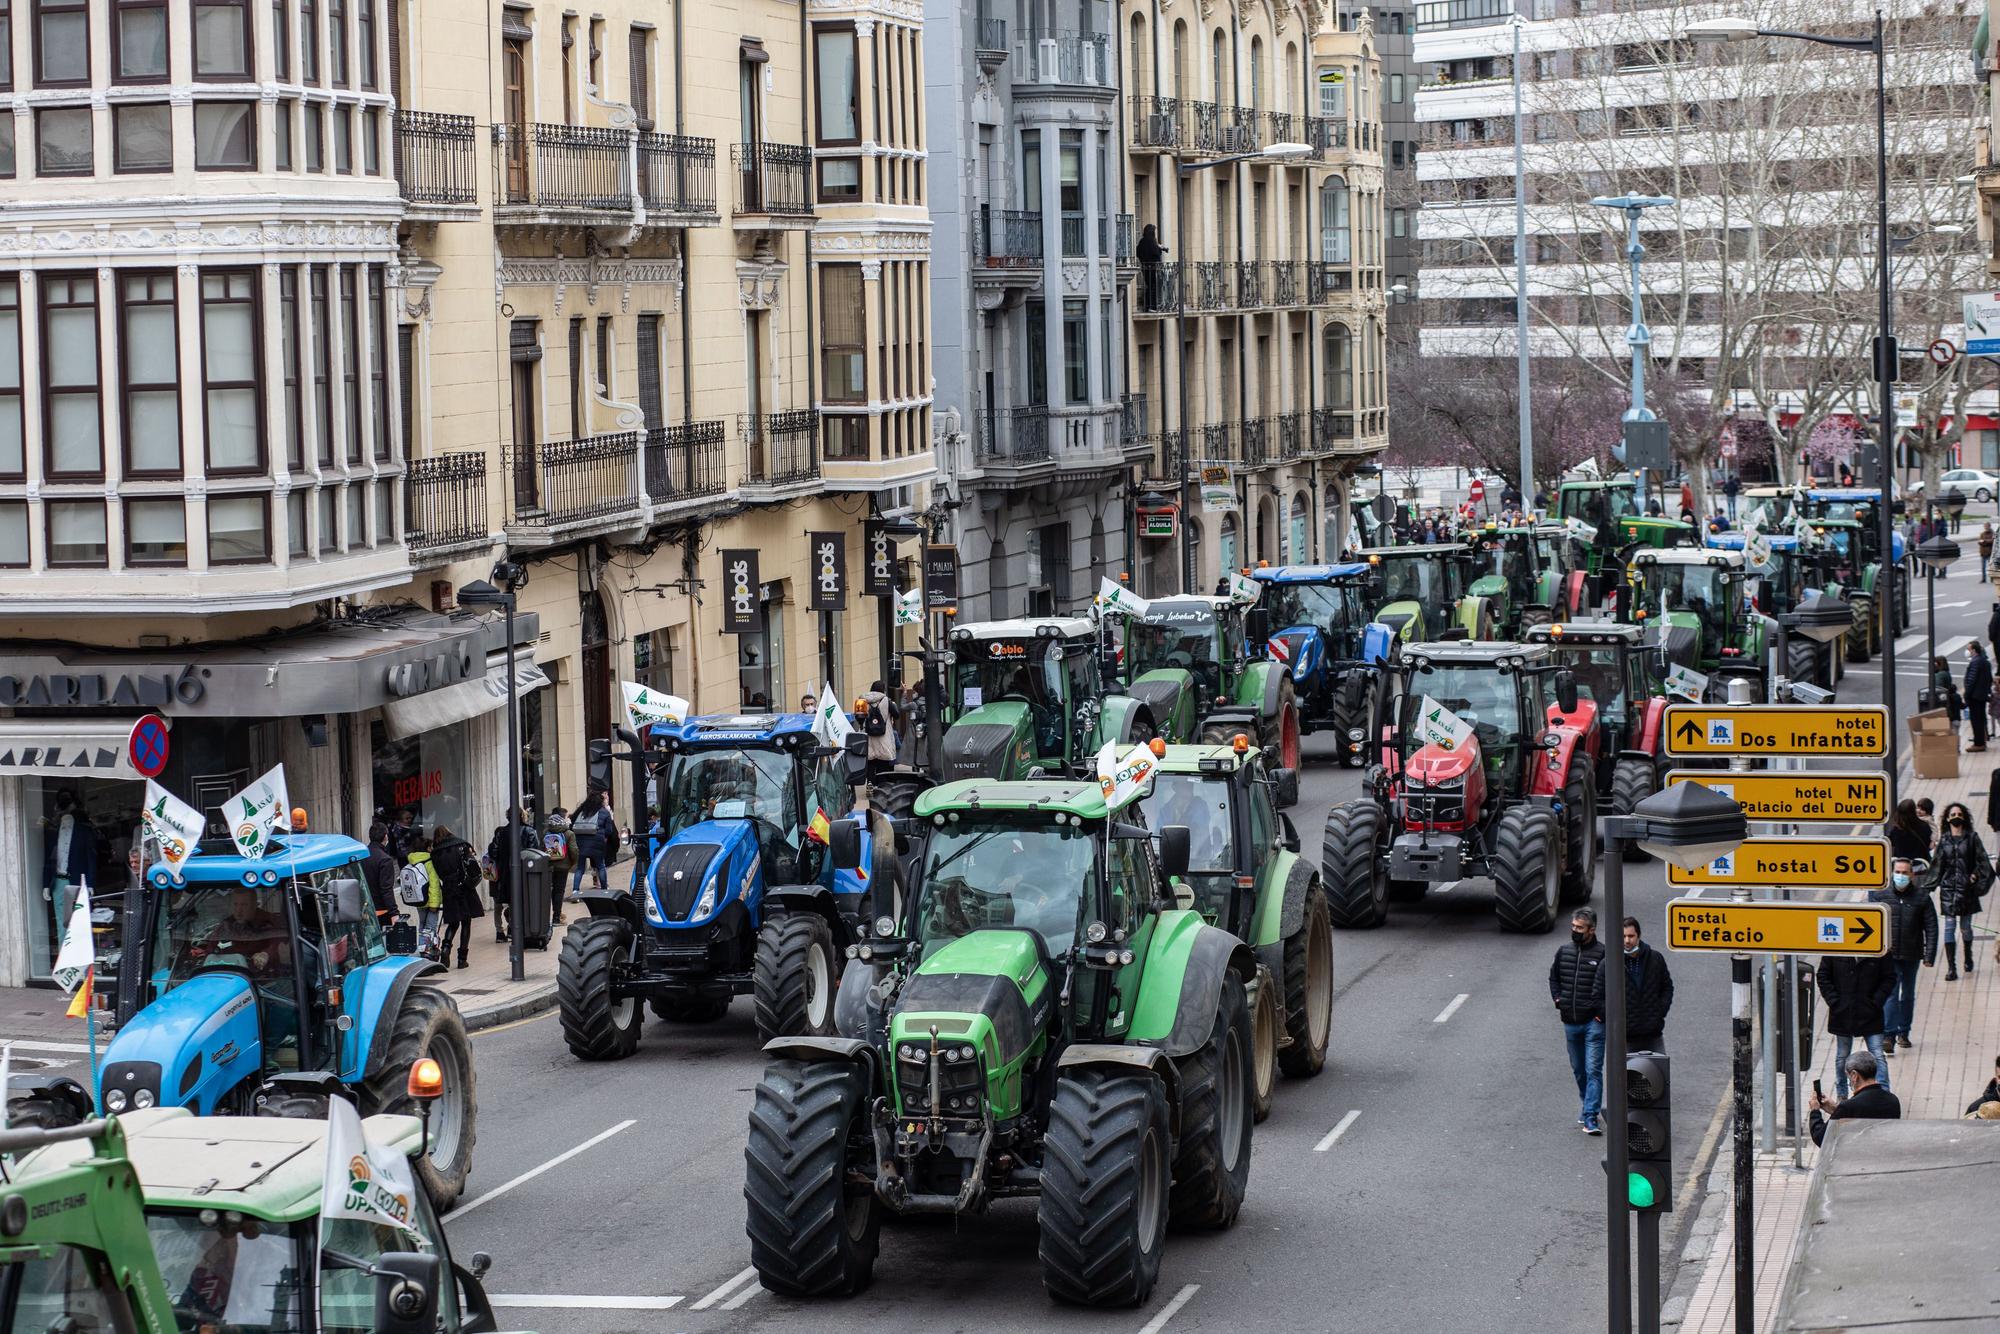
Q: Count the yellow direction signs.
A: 4